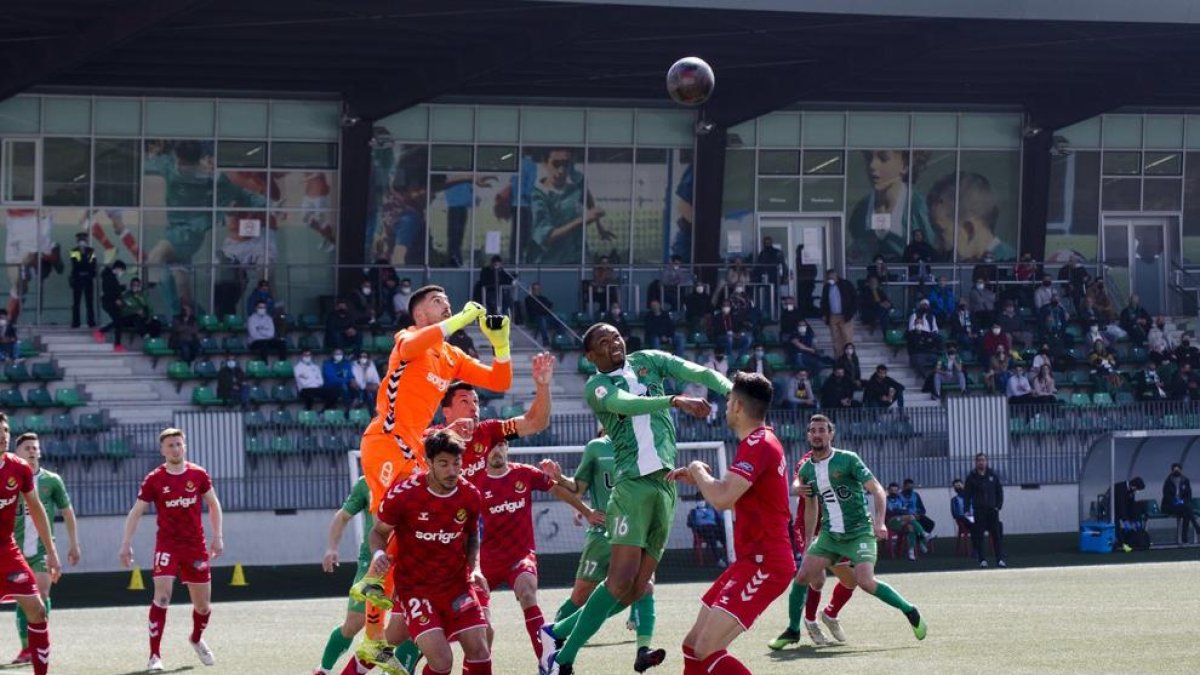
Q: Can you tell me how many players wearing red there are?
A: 7